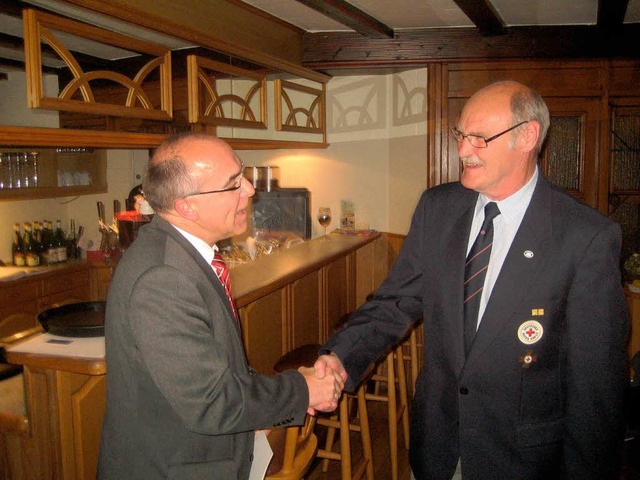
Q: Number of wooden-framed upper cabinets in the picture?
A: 3